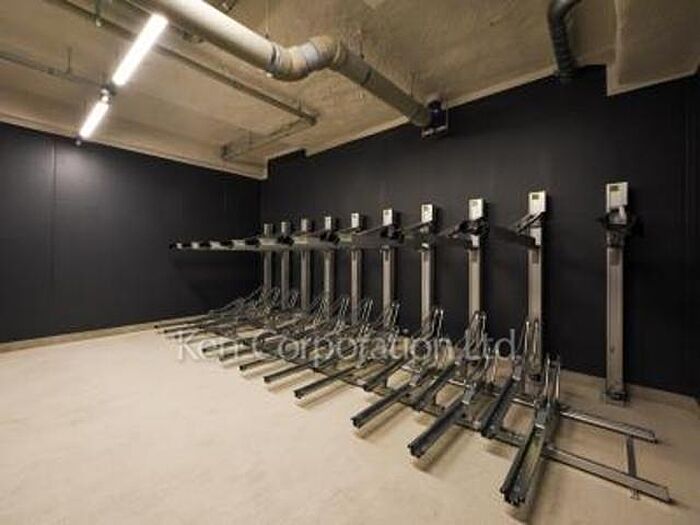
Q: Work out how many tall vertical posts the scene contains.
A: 10